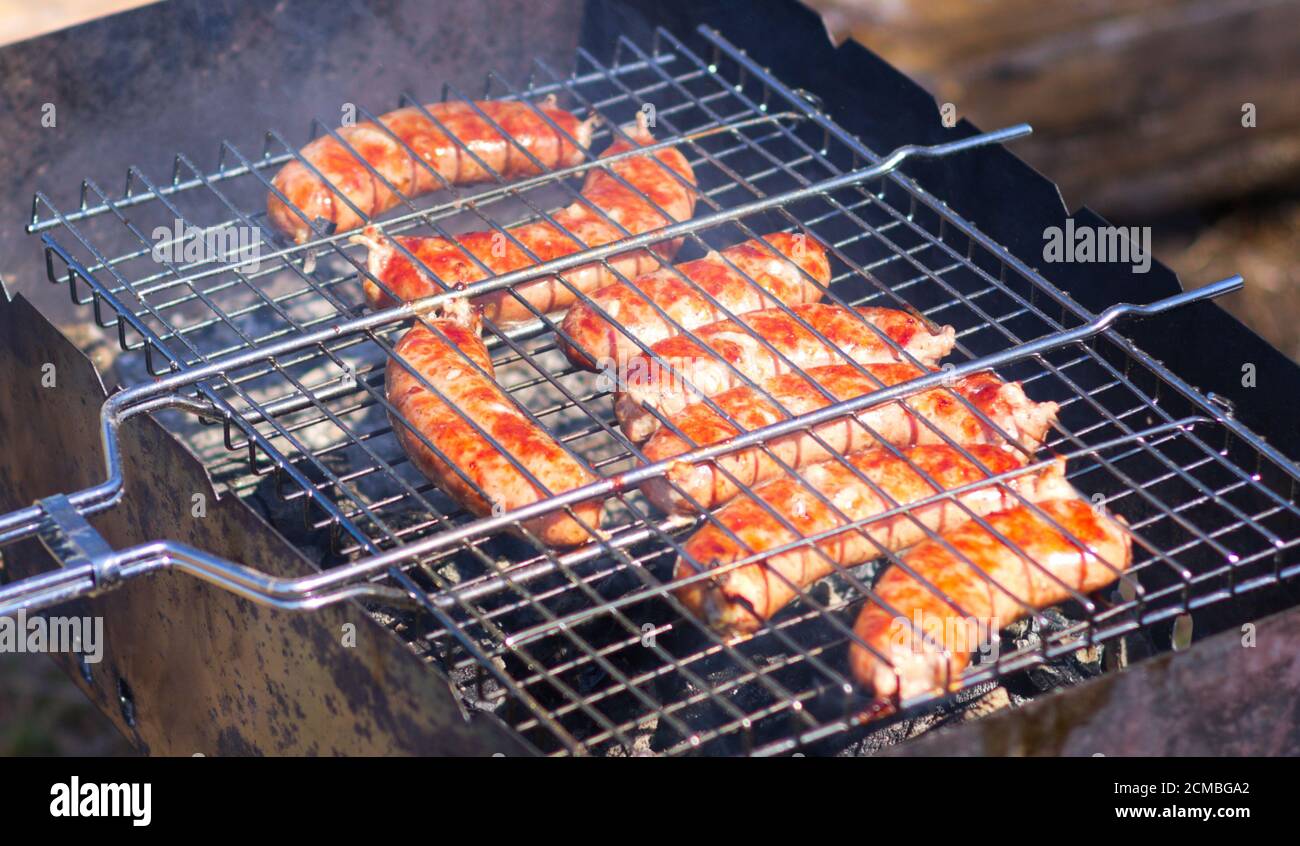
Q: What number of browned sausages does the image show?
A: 8